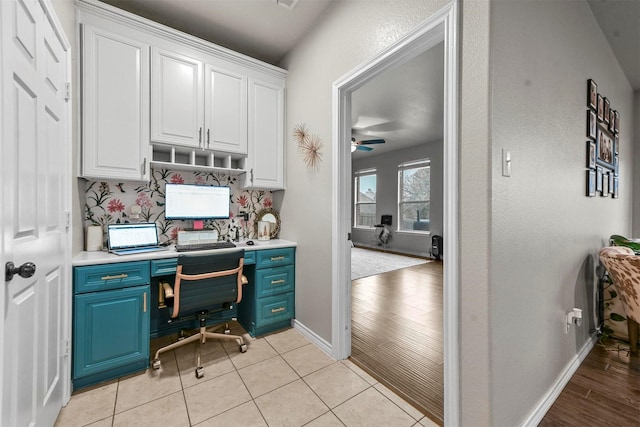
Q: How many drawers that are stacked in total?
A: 3